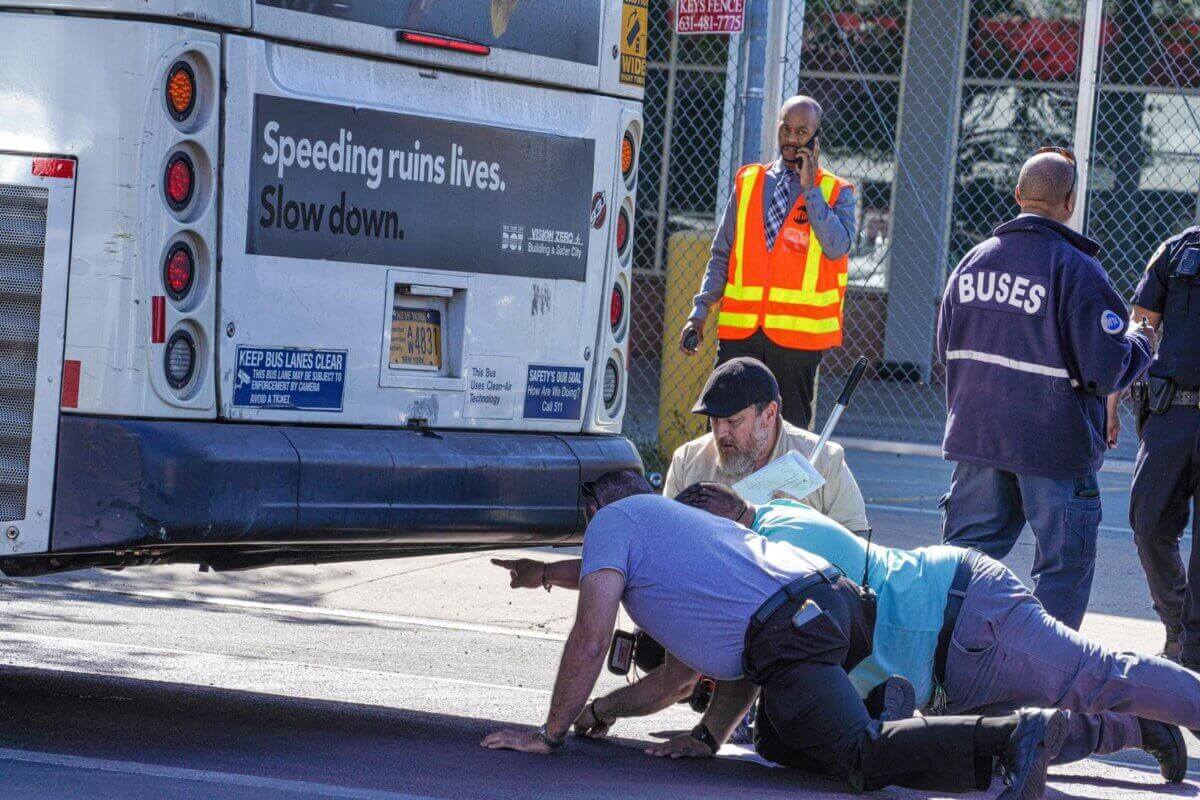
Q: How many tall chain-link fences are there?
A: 1